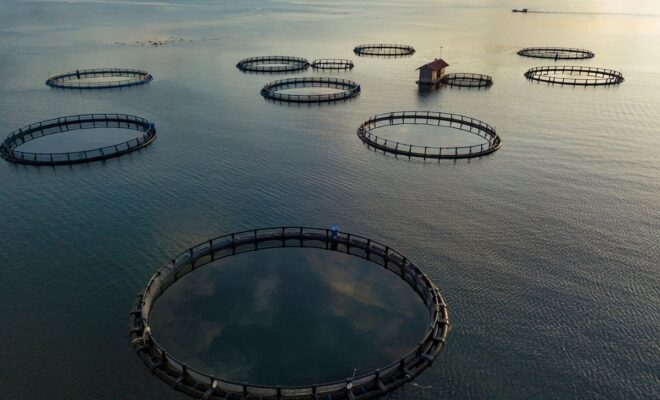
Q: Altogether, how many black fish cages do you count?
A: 11